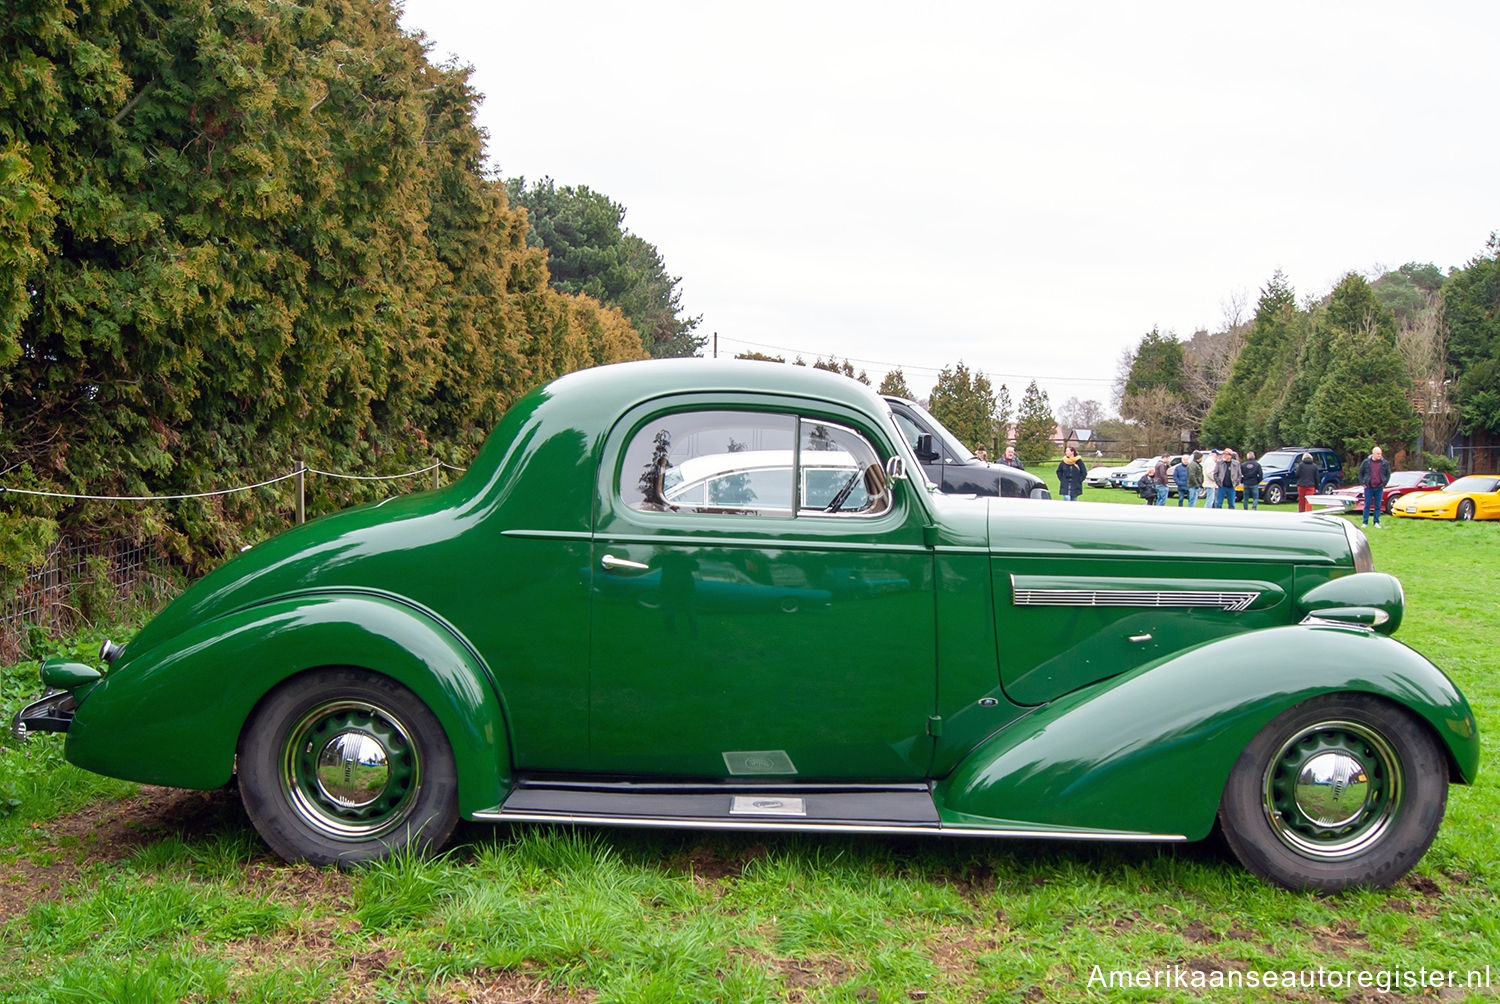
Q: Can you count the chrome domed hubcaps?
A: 2